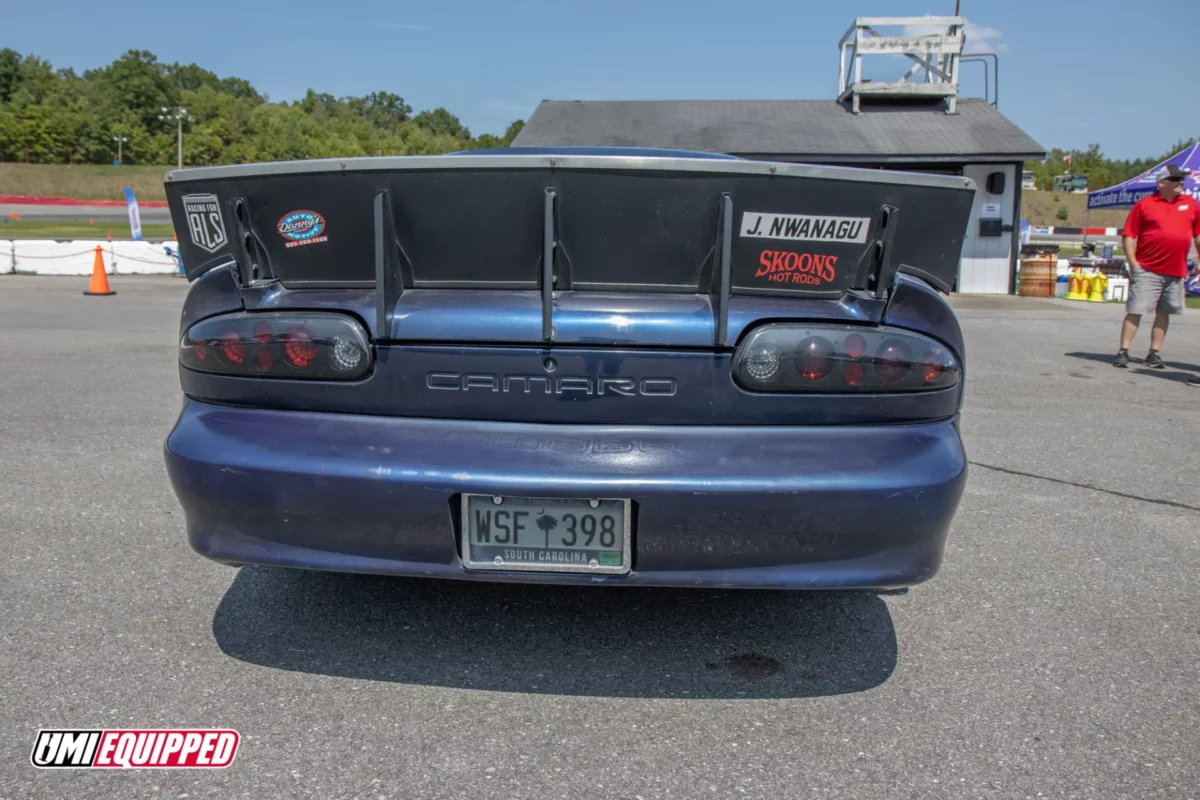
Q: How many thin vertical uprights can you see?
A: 5